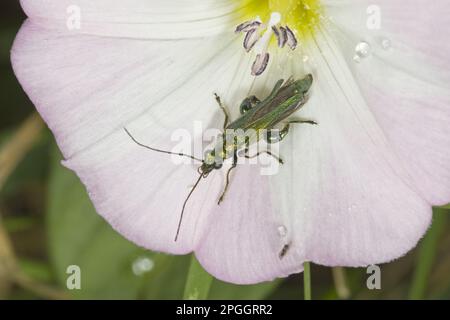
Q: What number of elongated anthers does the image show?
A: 5